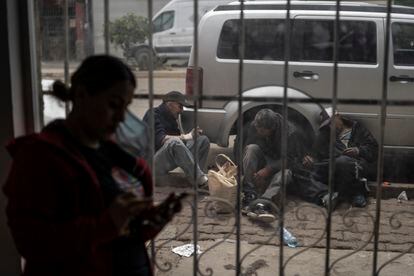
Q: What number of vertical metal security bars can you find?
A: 8